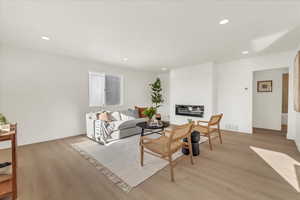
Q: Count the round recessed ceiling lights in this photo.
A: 5